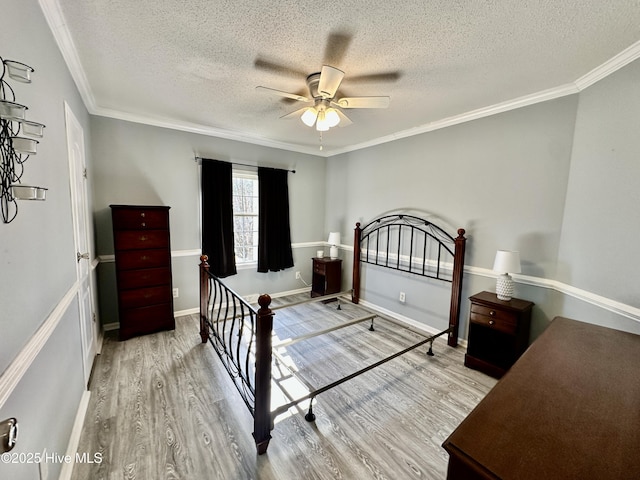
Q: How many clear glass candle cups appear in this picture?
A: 6